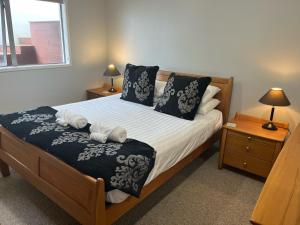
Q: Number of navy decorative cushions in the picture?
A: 2